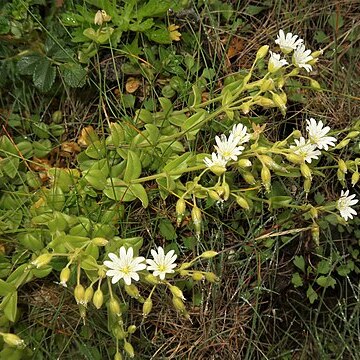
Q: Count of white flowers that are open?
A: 11